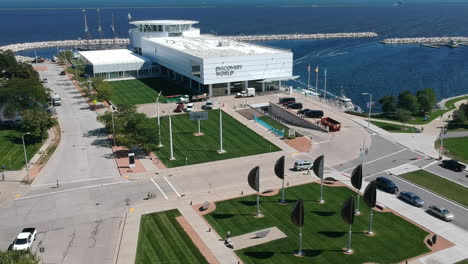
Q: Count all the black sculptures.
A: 7